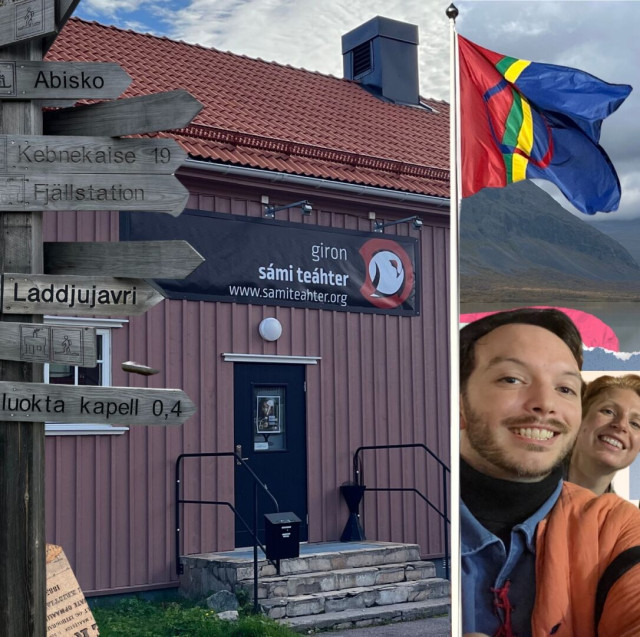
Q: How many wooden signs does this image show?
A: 9